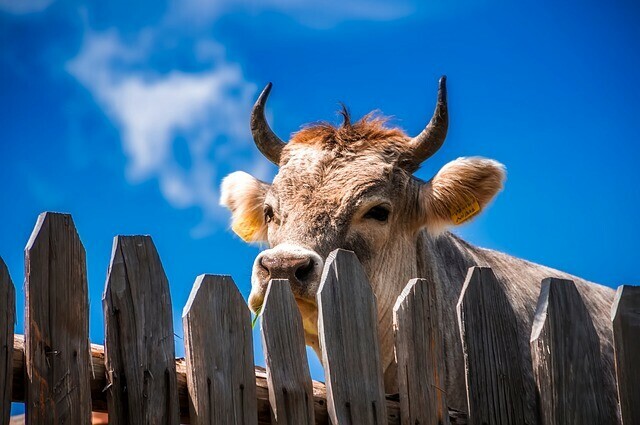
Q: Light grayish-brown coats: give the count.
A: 1